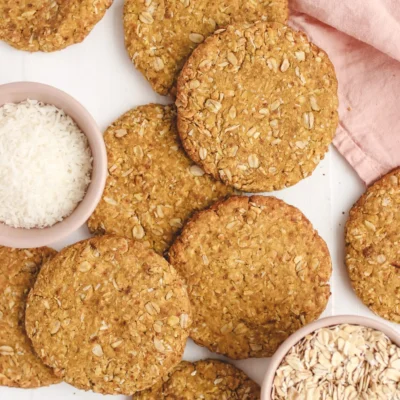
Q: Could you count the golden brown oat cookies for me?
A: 9